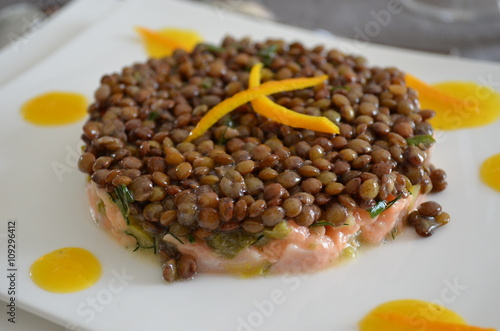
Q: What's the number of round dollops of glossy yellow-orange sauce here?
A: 6